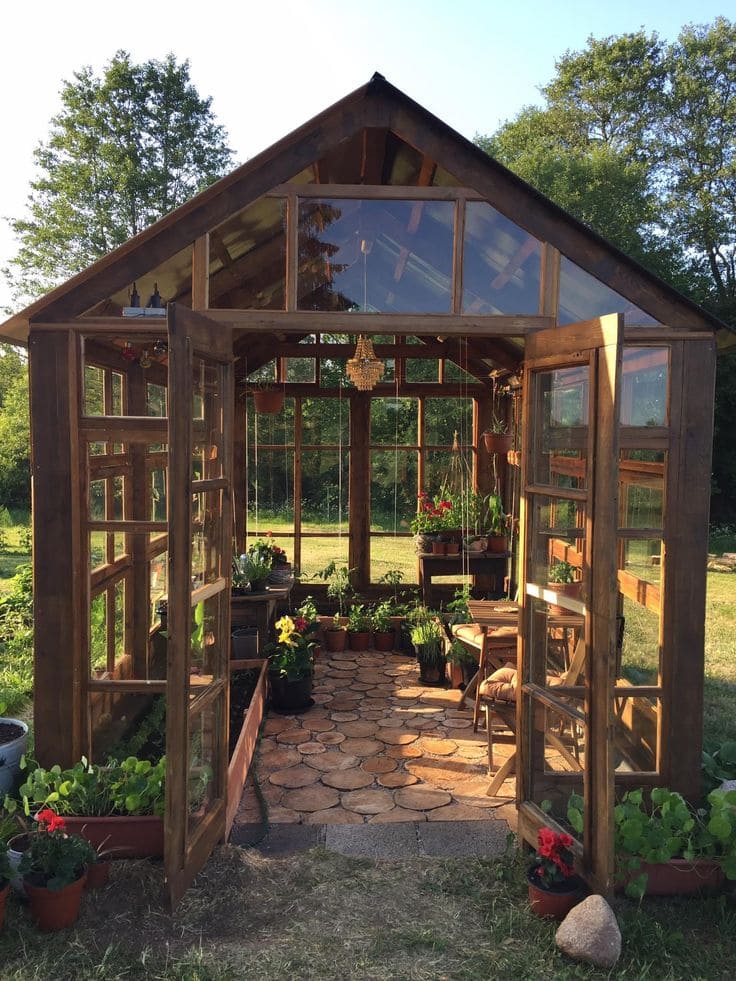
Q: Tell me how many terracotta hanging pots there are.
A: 2